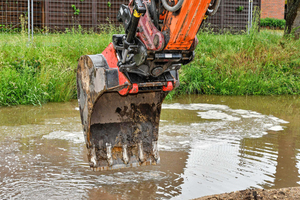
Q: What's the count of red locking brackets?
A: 2